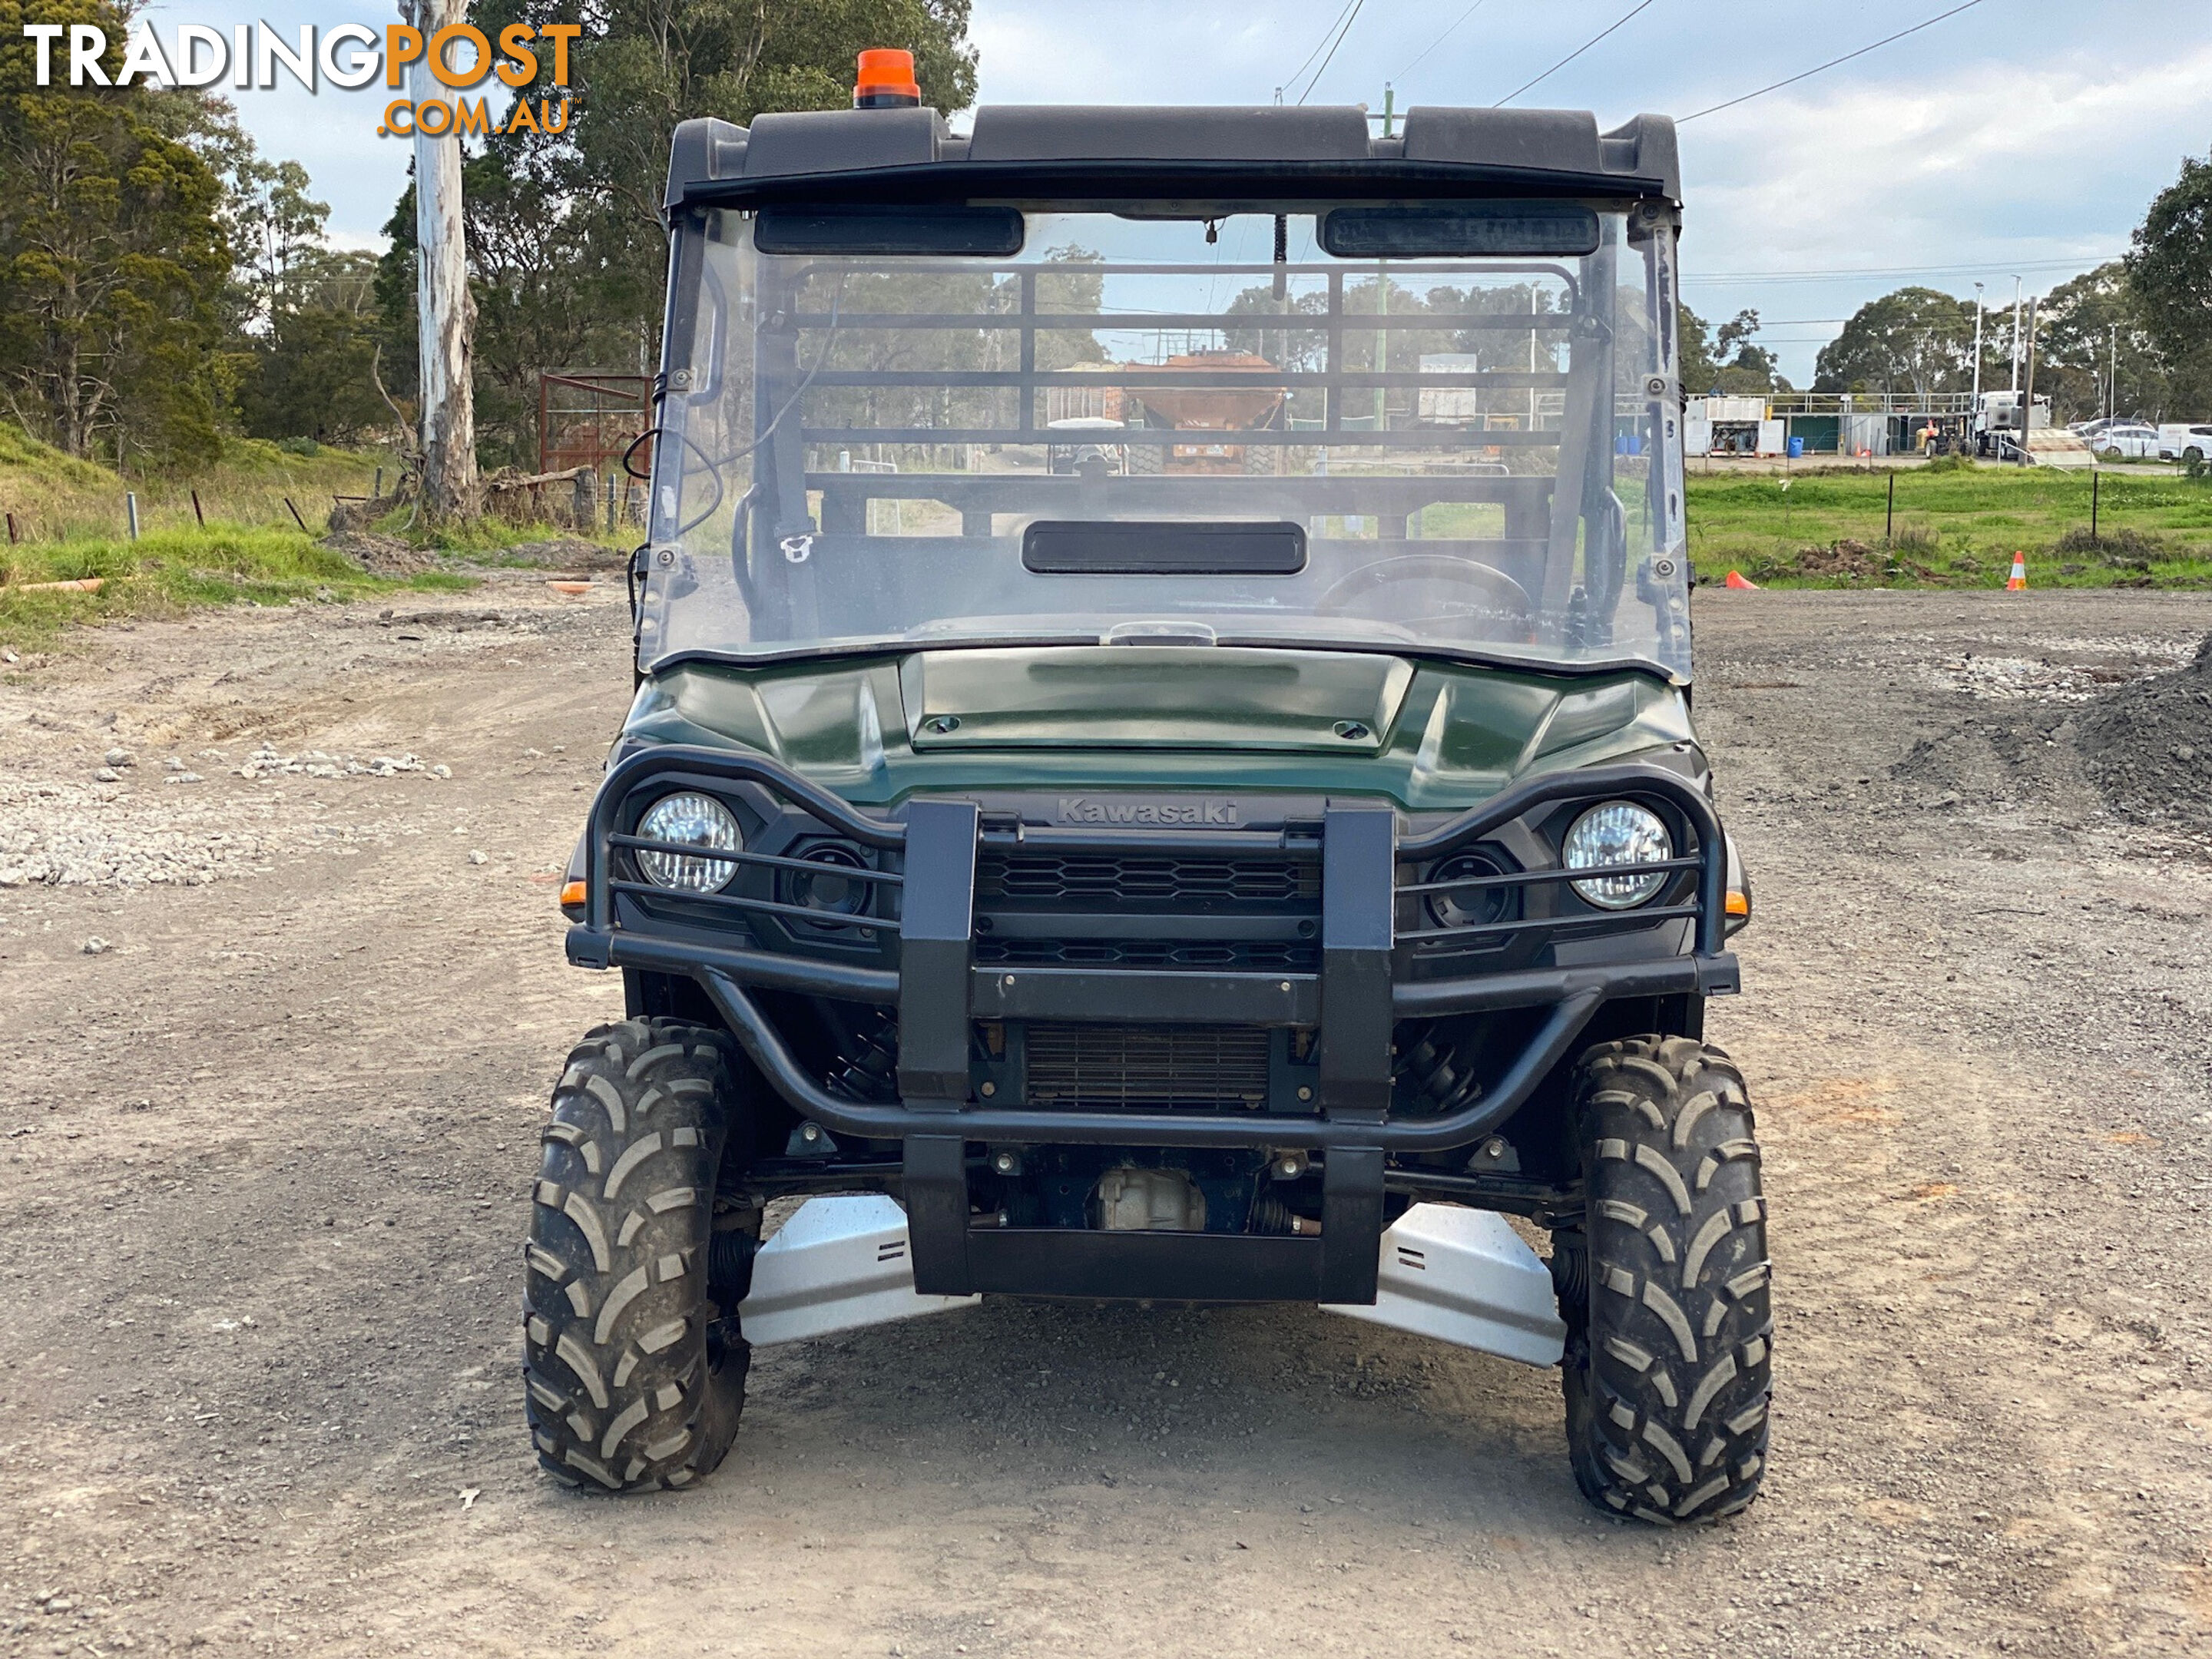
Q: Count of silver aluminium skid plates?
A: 2